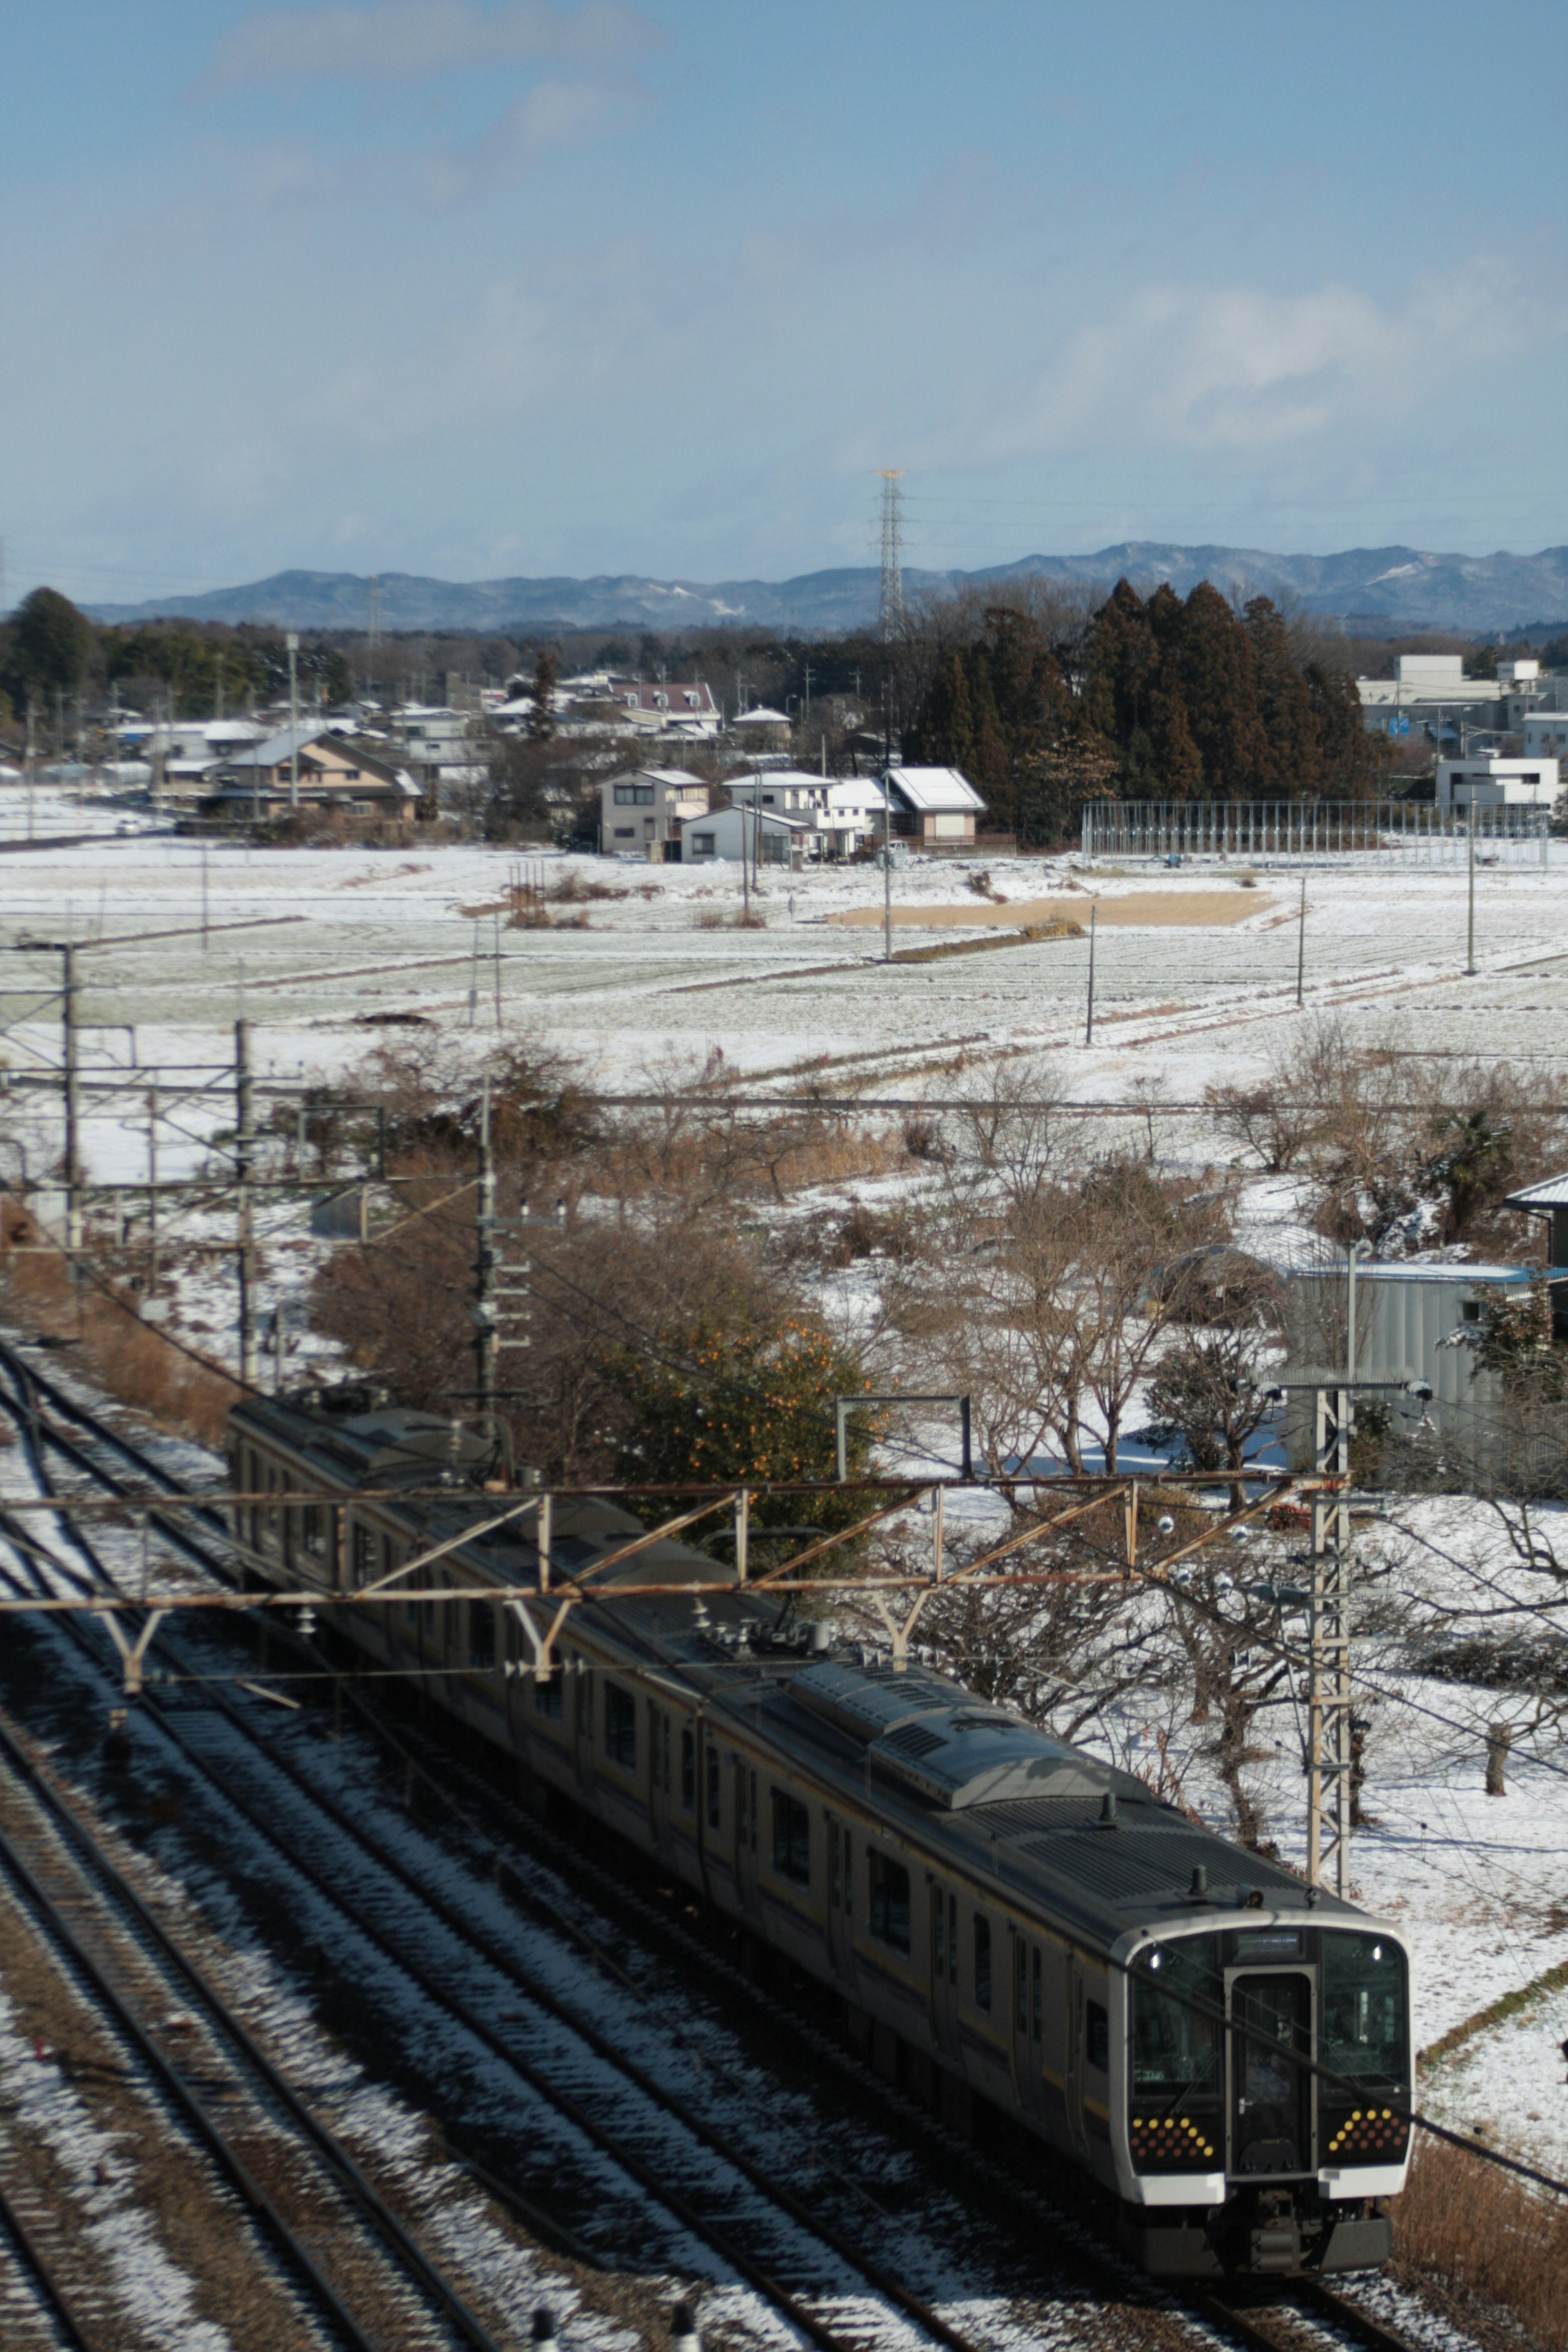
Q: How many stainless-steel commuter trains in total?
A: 1